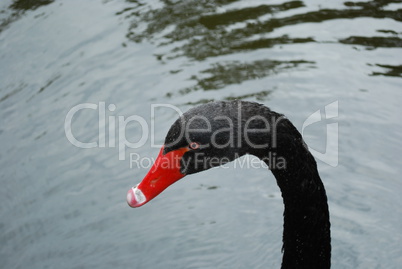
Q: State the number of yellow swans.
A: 0